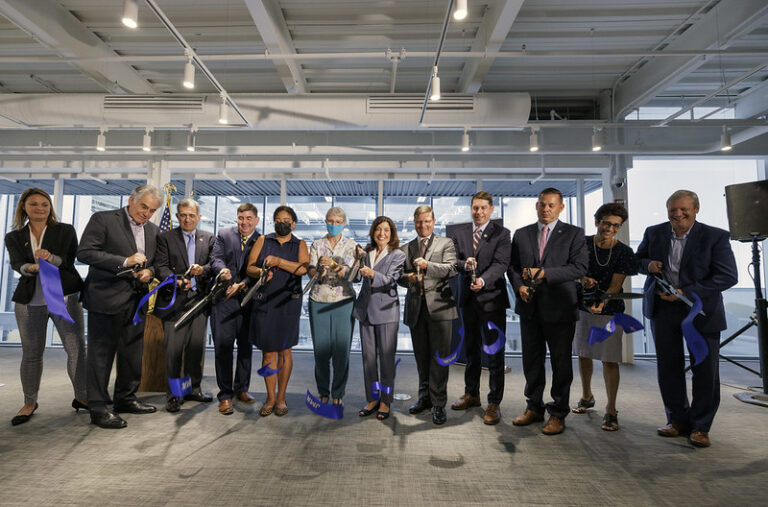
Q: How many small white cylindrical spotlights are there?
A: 12